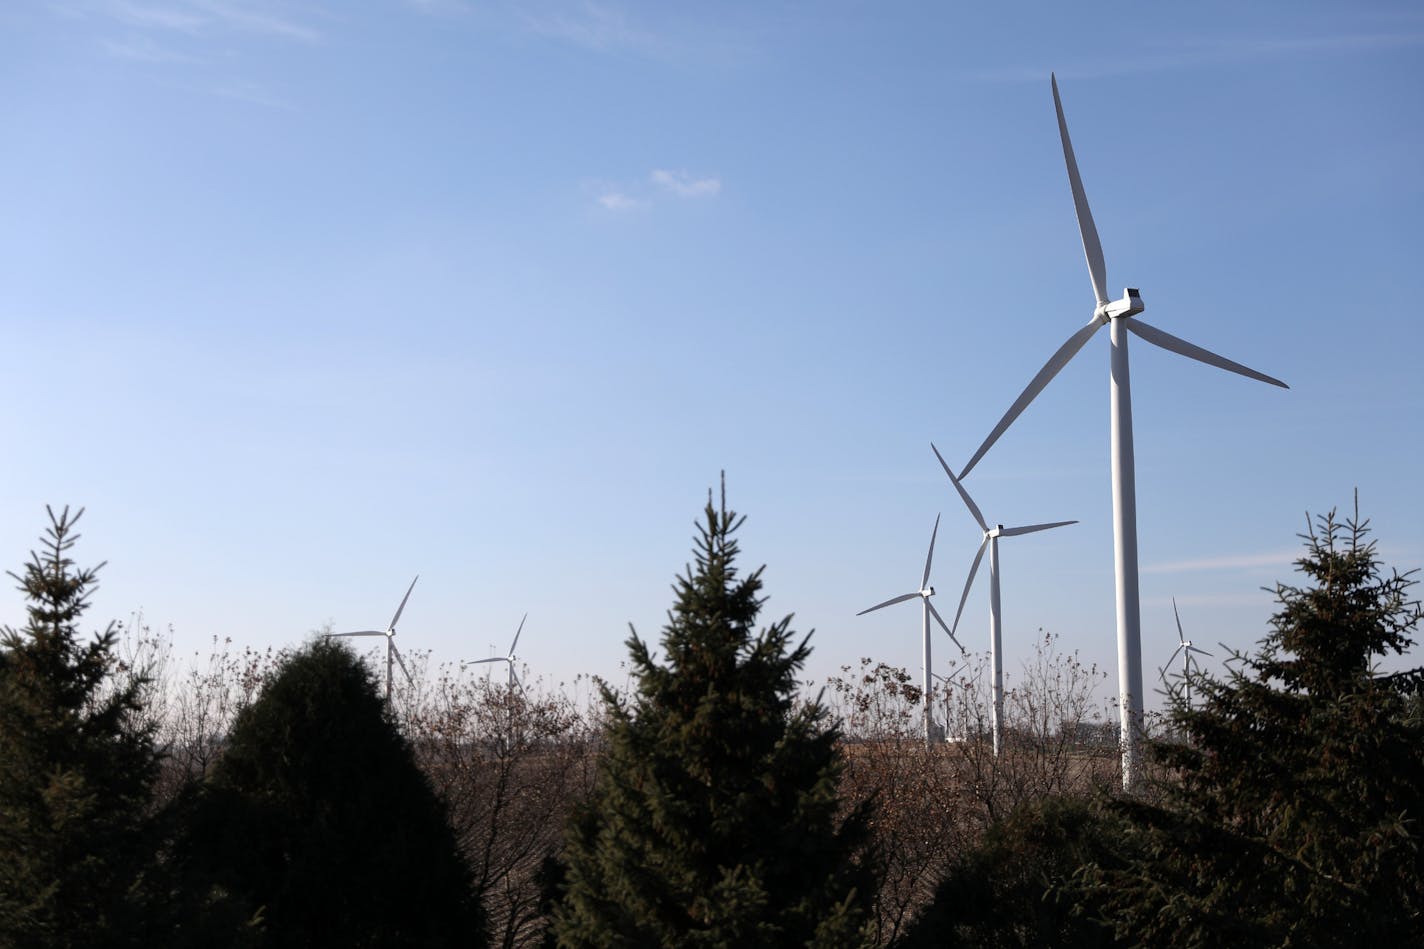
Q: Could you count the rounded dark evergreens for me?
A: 2